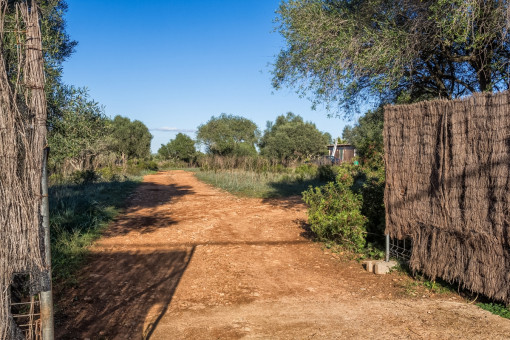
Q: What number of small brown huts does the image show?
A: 1